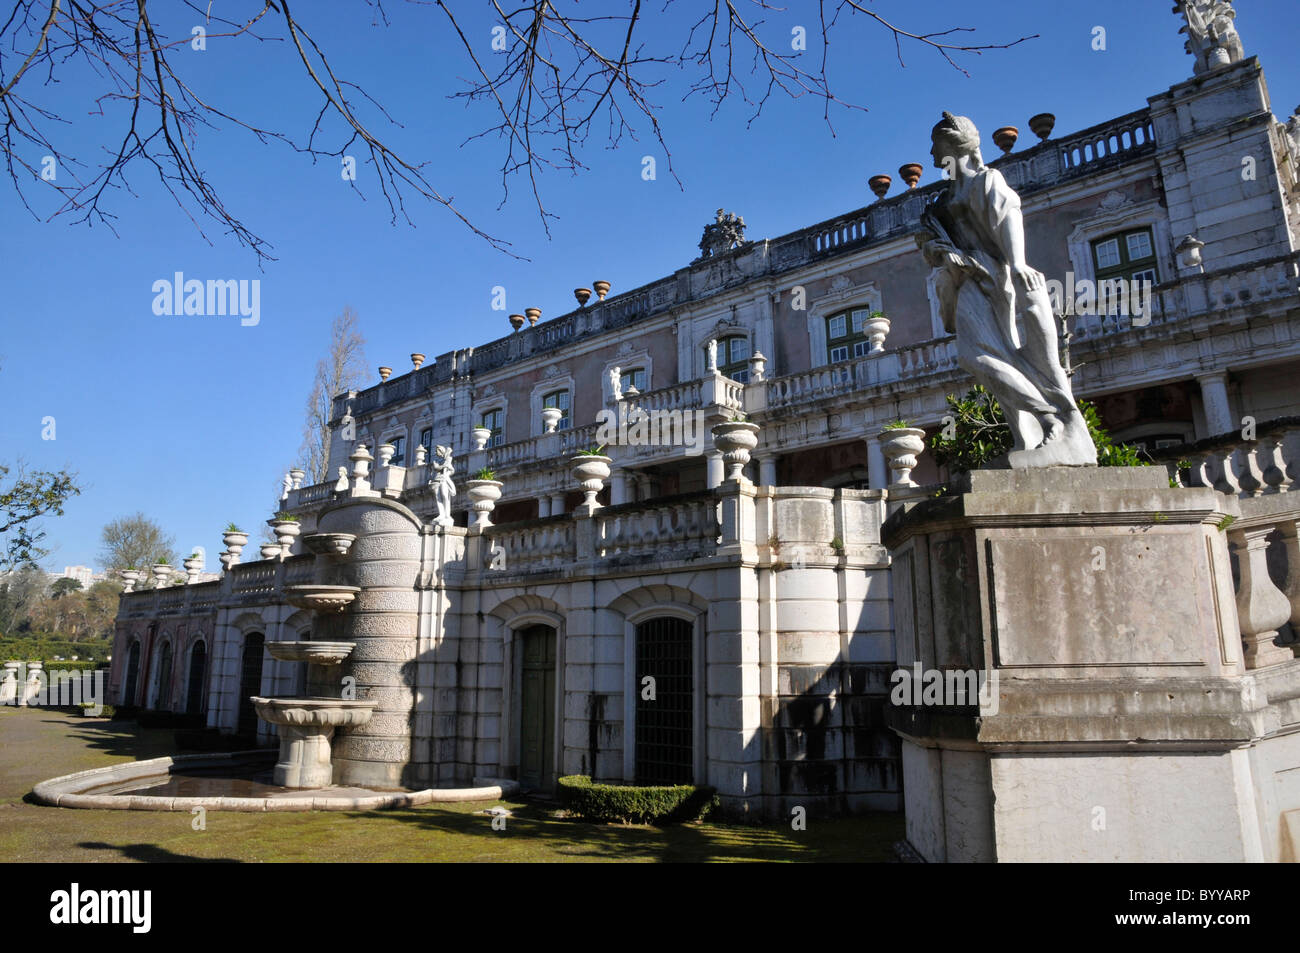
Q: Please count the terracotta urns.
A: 10